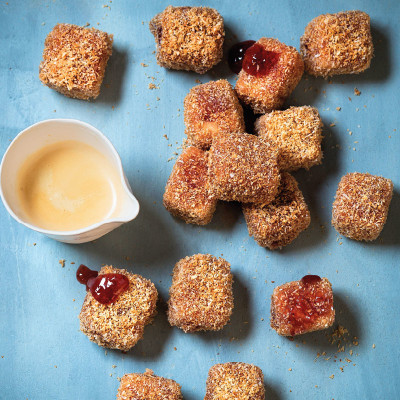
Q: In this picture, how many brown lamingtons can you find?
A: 15